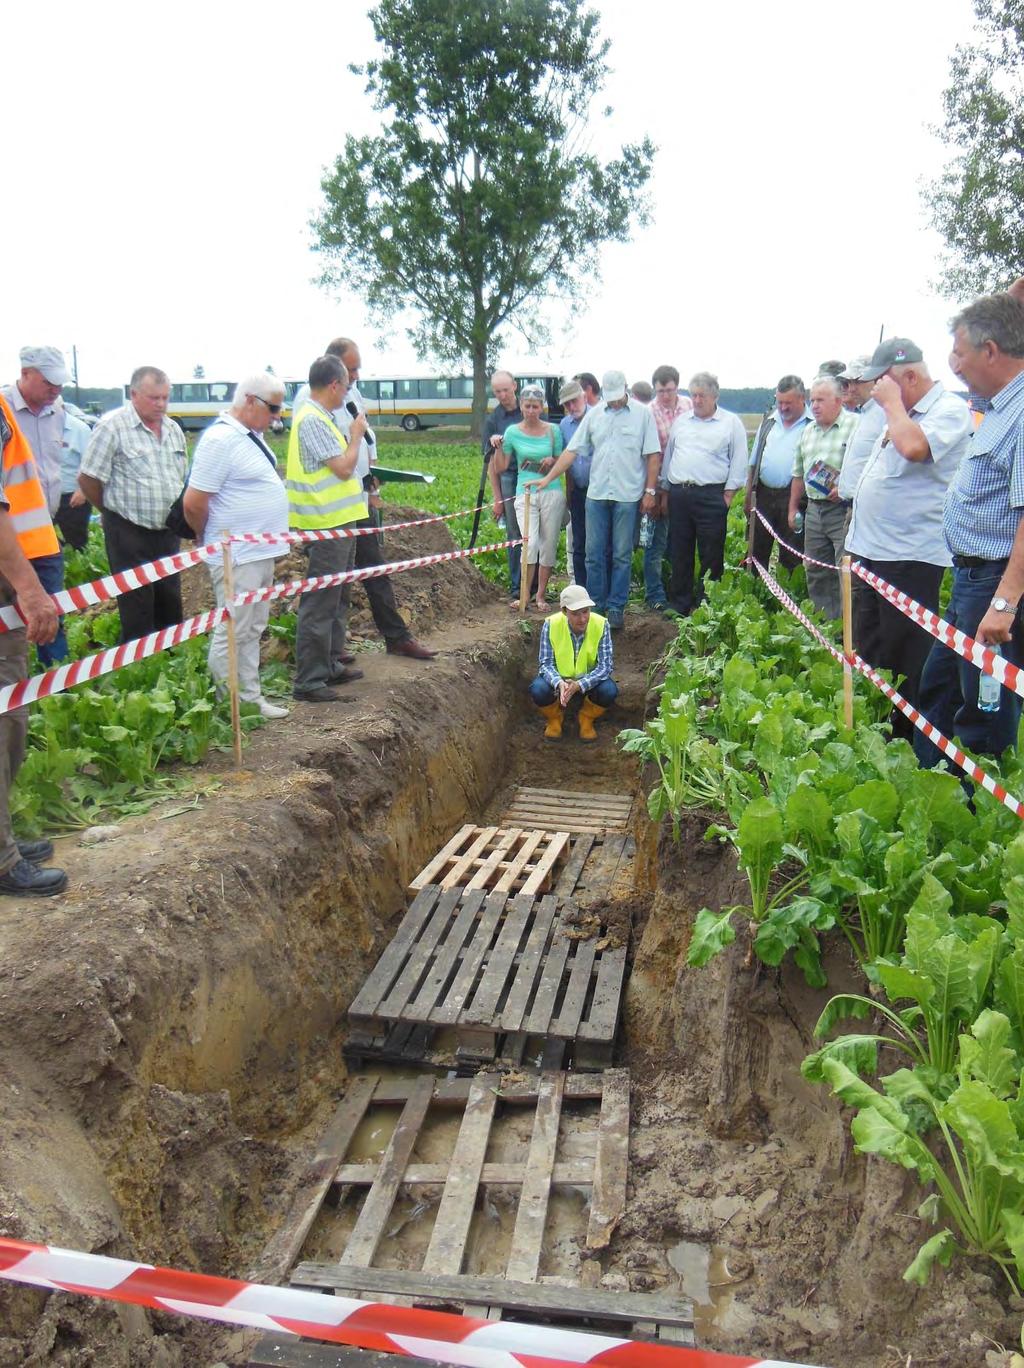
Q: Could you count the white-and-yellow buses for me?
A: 2